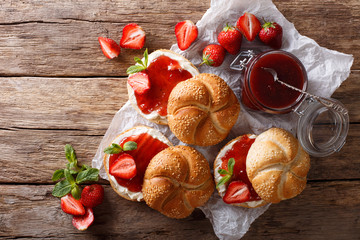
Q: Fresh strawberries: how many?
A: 13